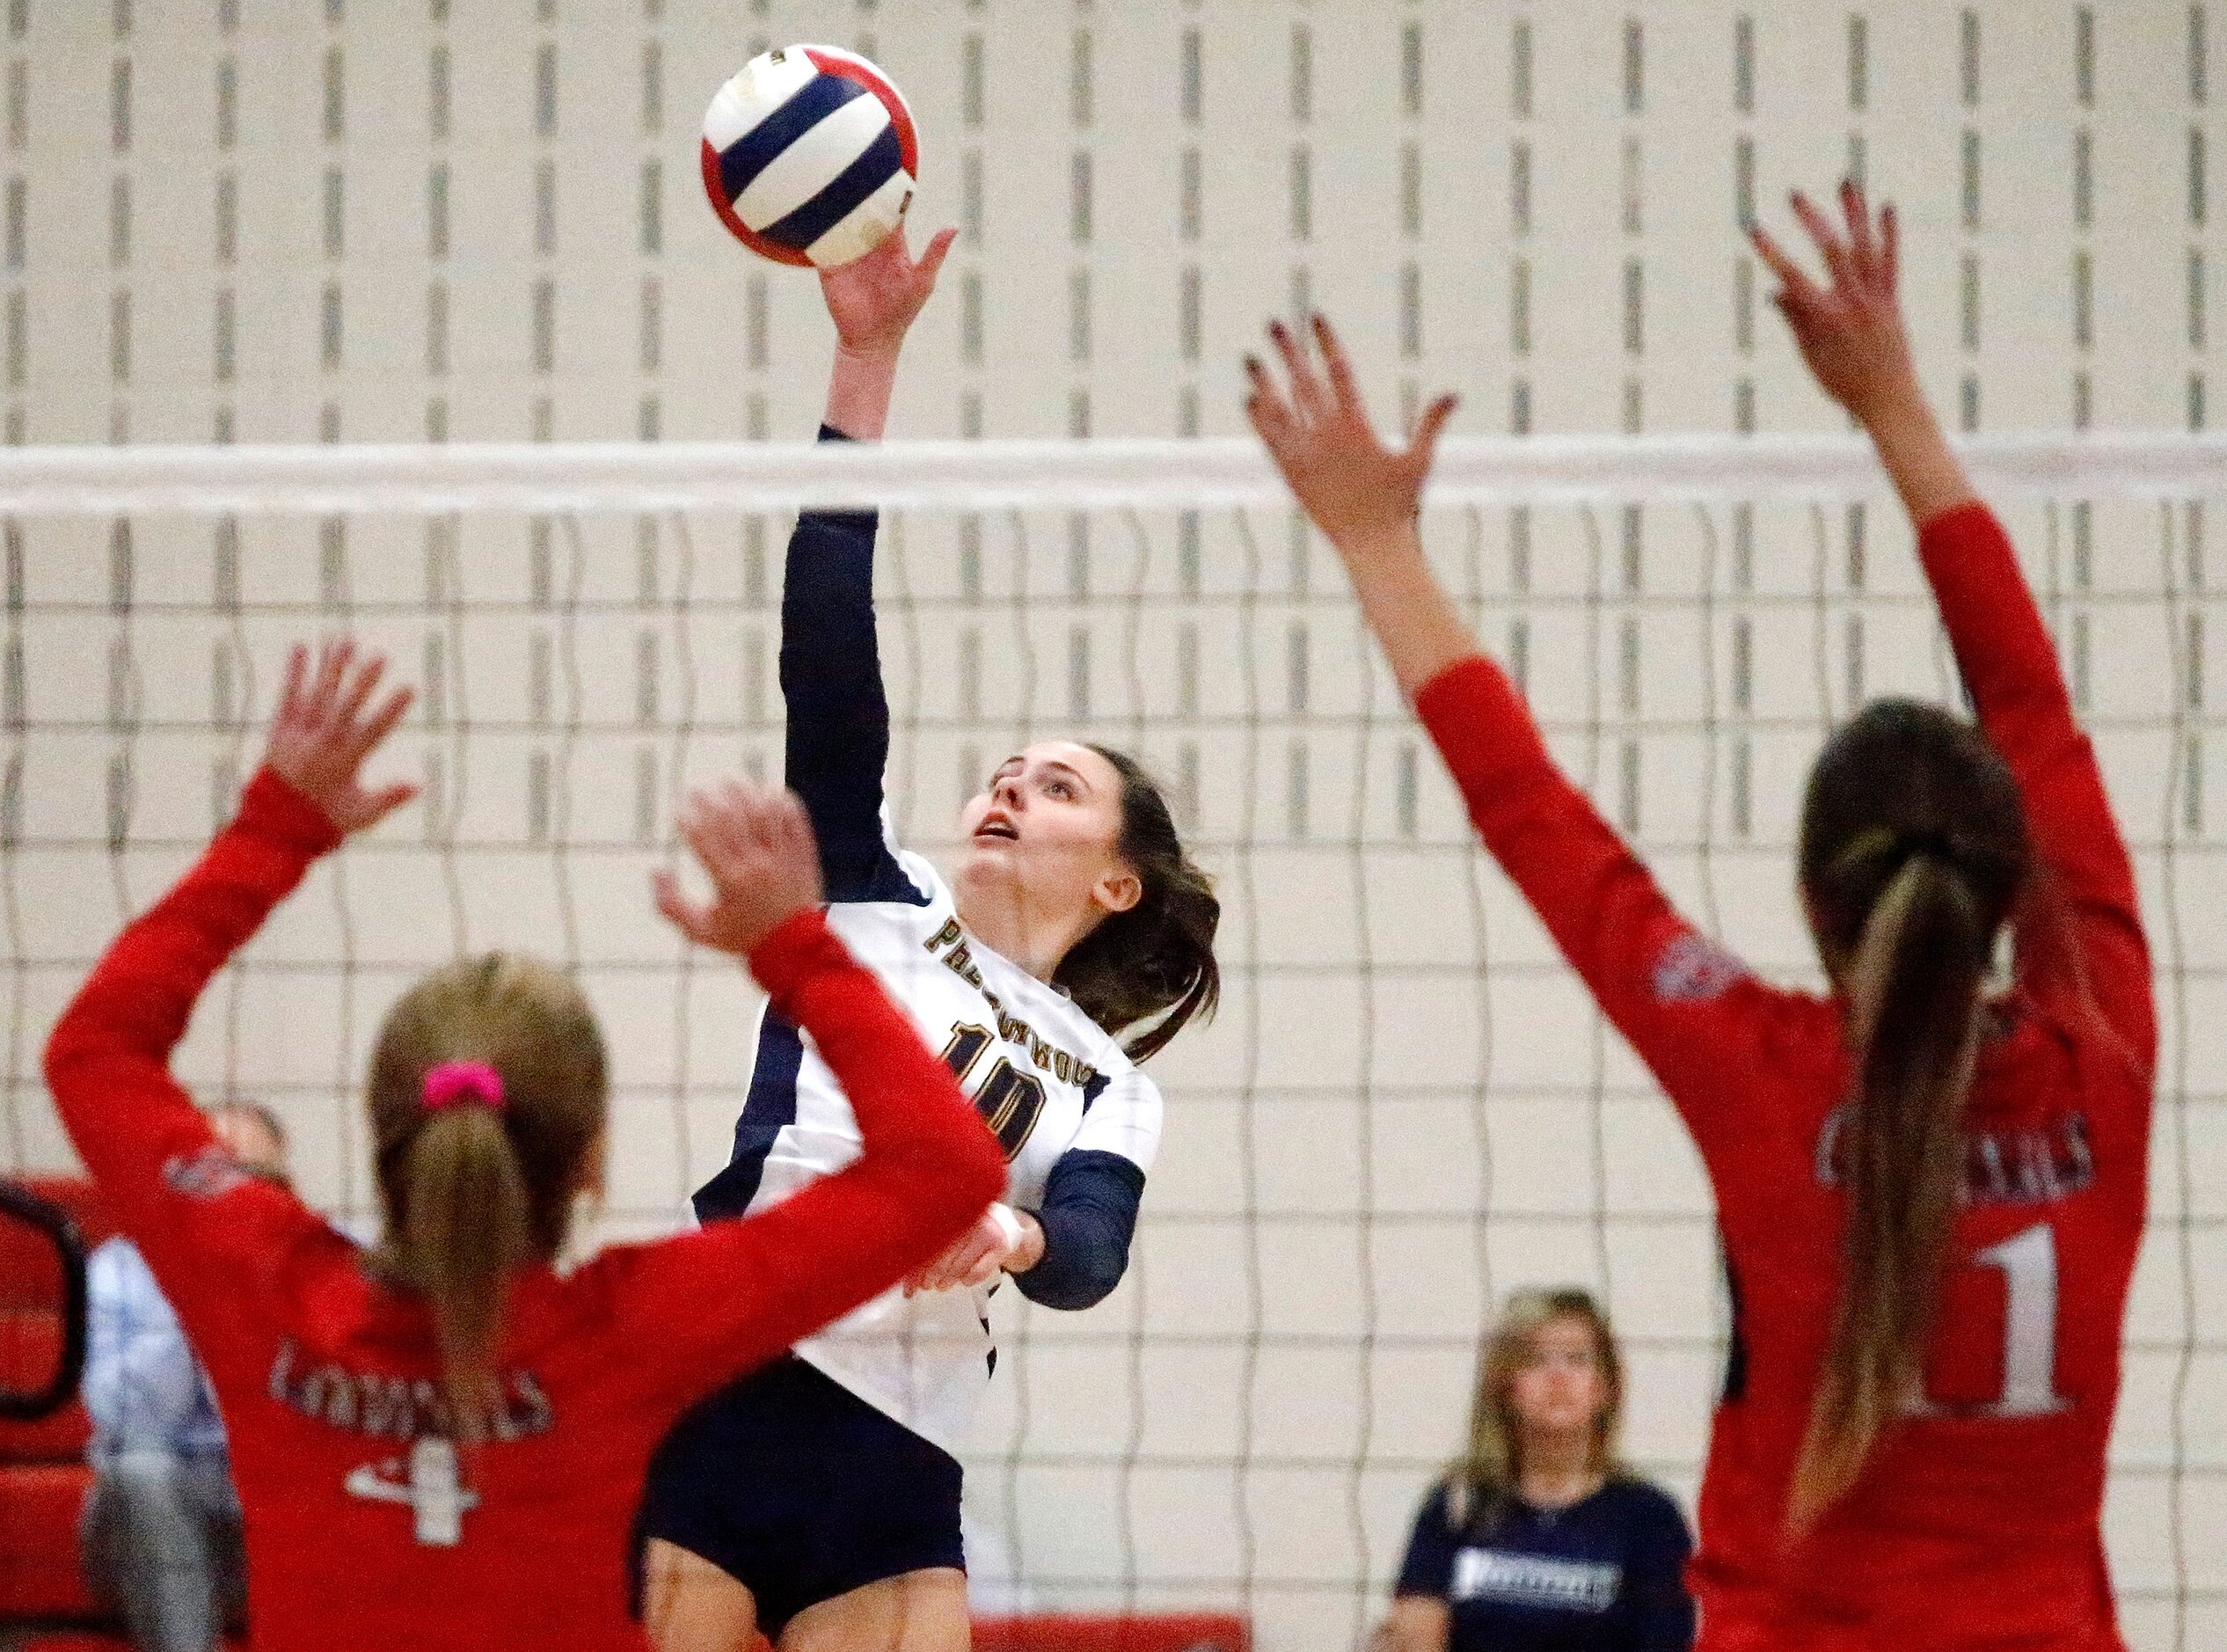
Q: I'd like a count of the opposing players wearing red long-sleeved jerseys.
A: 2